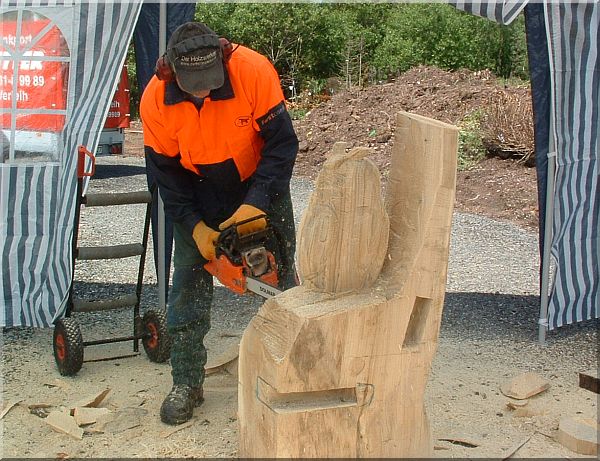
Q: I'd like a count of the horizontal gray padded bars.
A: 3